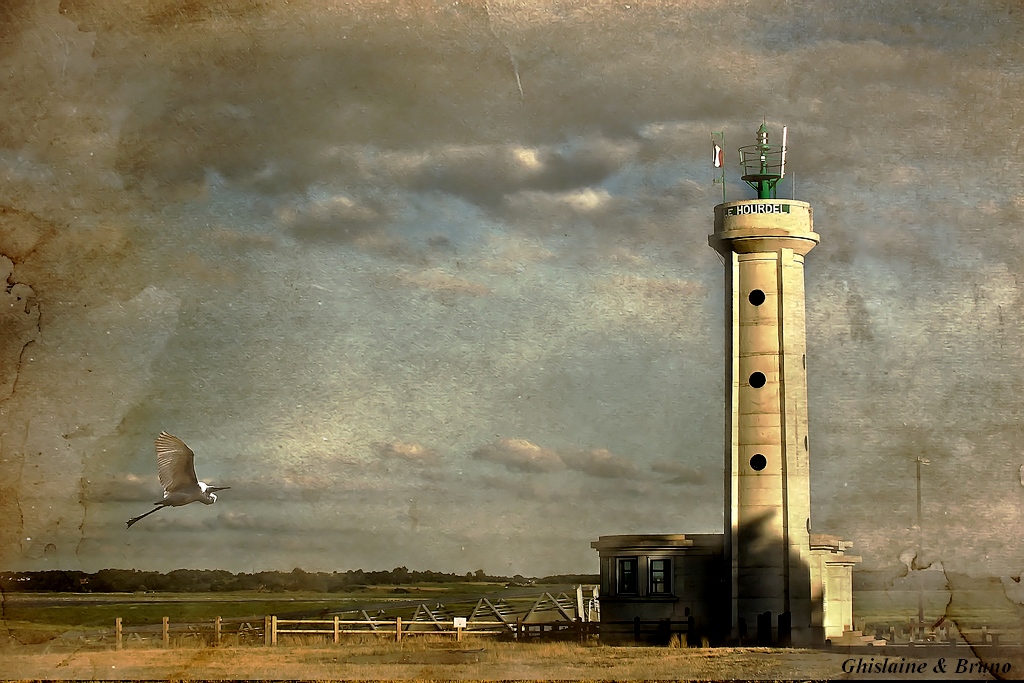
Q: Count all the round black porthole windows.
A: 3